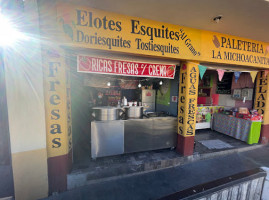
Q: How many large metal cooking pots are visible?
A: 2